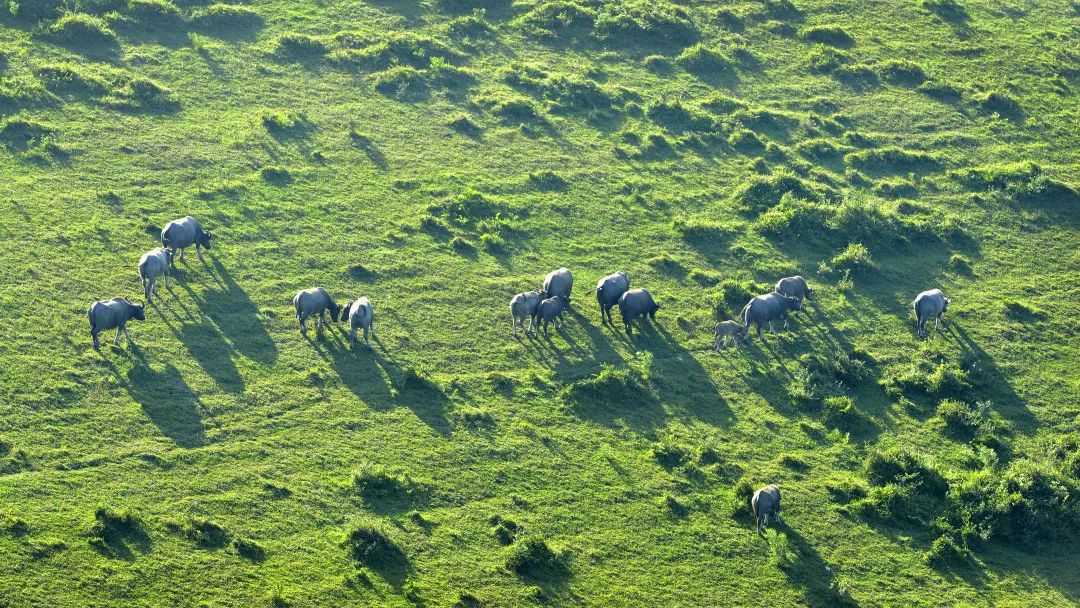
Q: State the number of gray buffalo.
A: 15